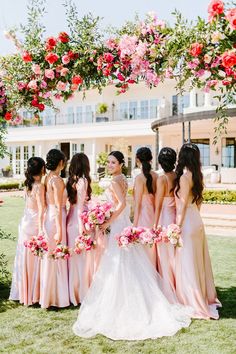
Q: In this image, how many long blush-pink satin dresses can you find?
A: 6